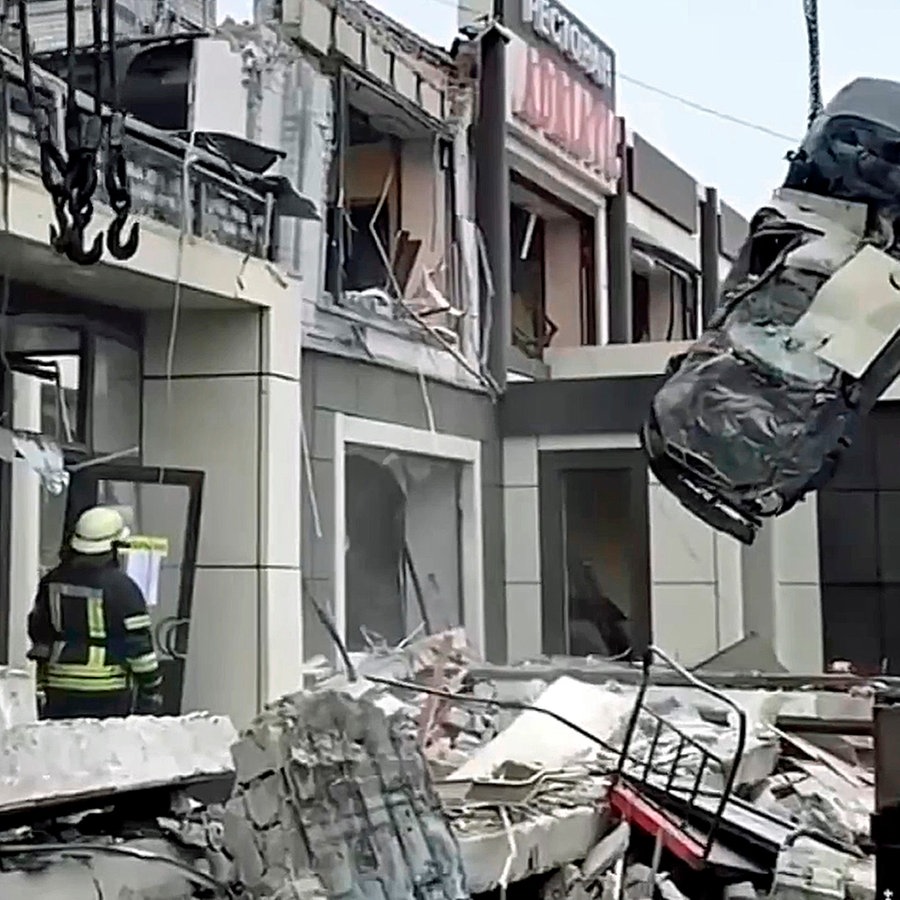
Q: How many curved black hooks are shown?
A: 3